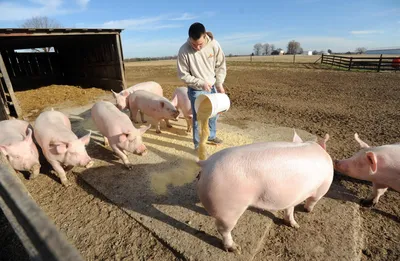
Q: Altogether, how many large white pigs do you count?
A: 8